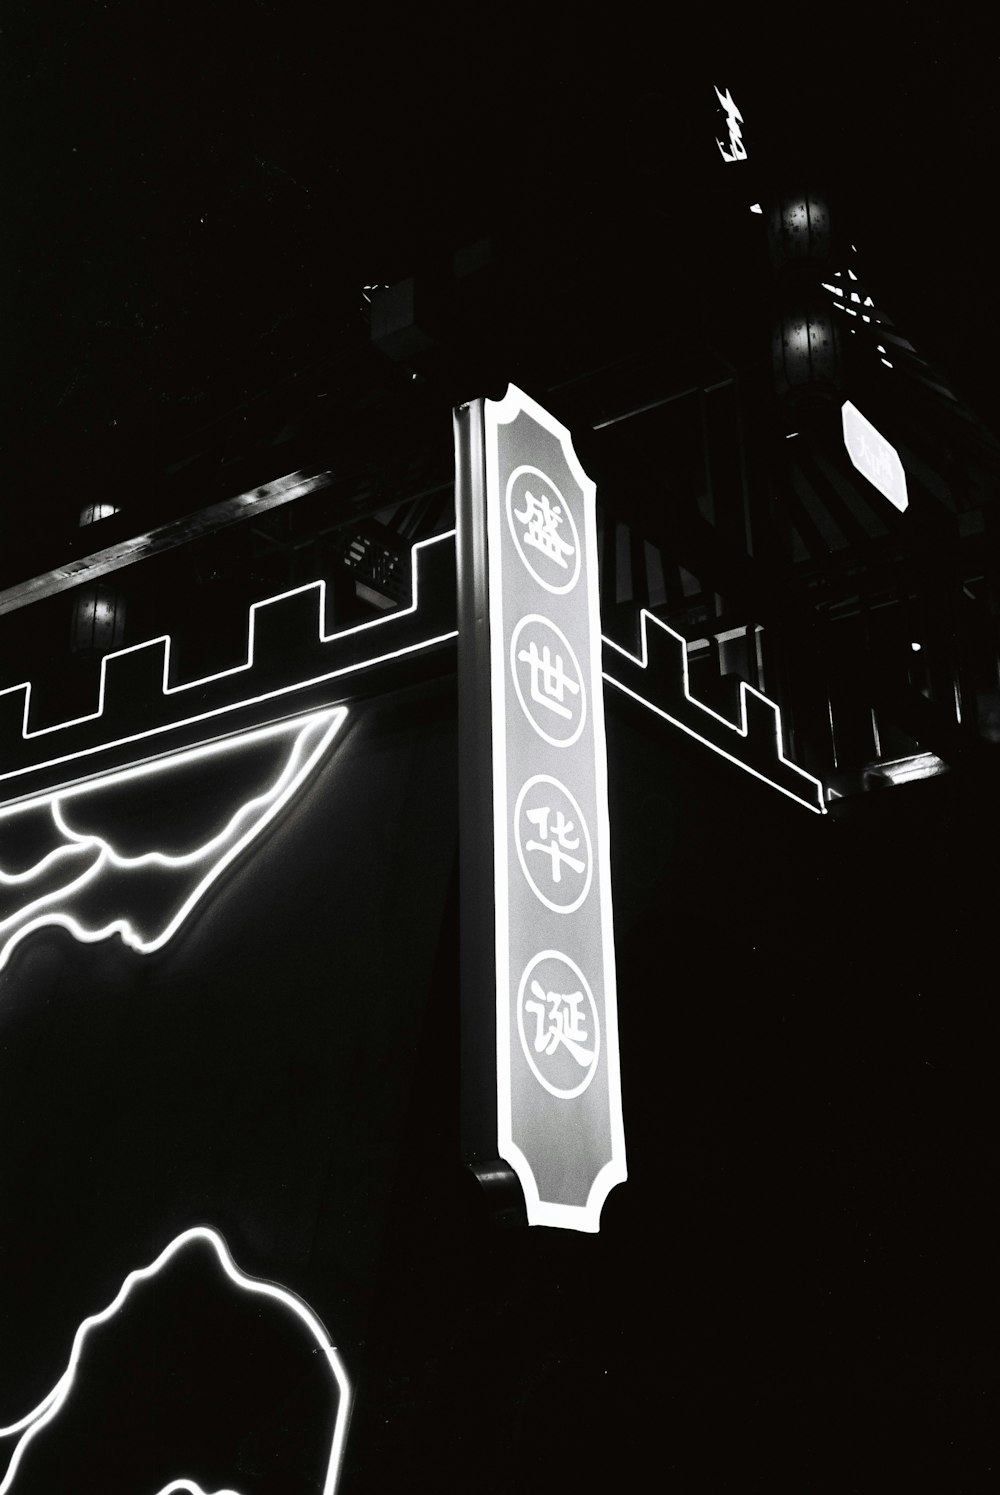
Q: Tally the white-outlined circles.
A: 4